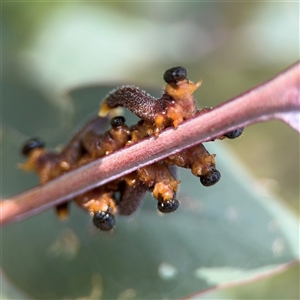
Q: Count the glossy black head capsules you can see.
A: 7